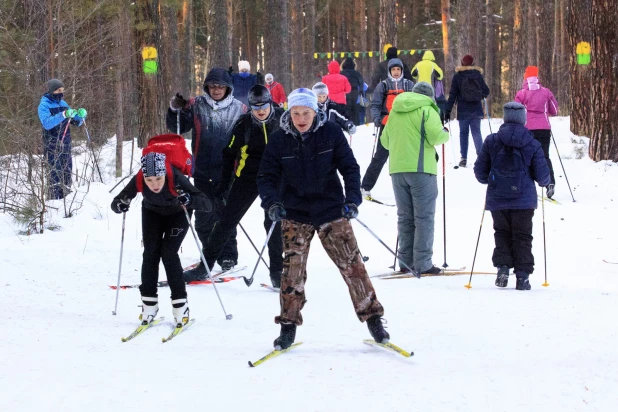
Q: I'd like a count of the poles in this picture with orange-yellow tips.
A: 2